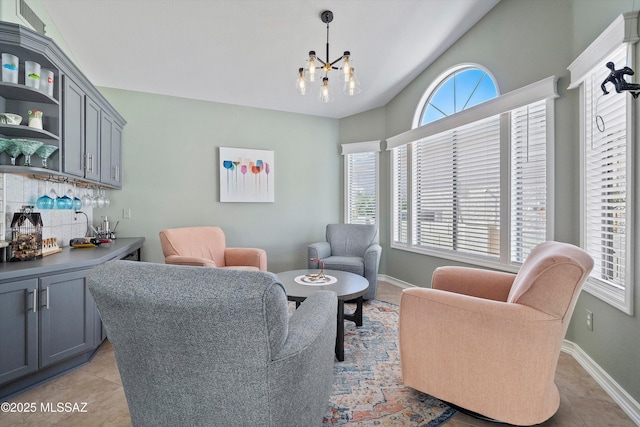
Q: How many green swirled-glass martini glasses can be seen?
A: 4